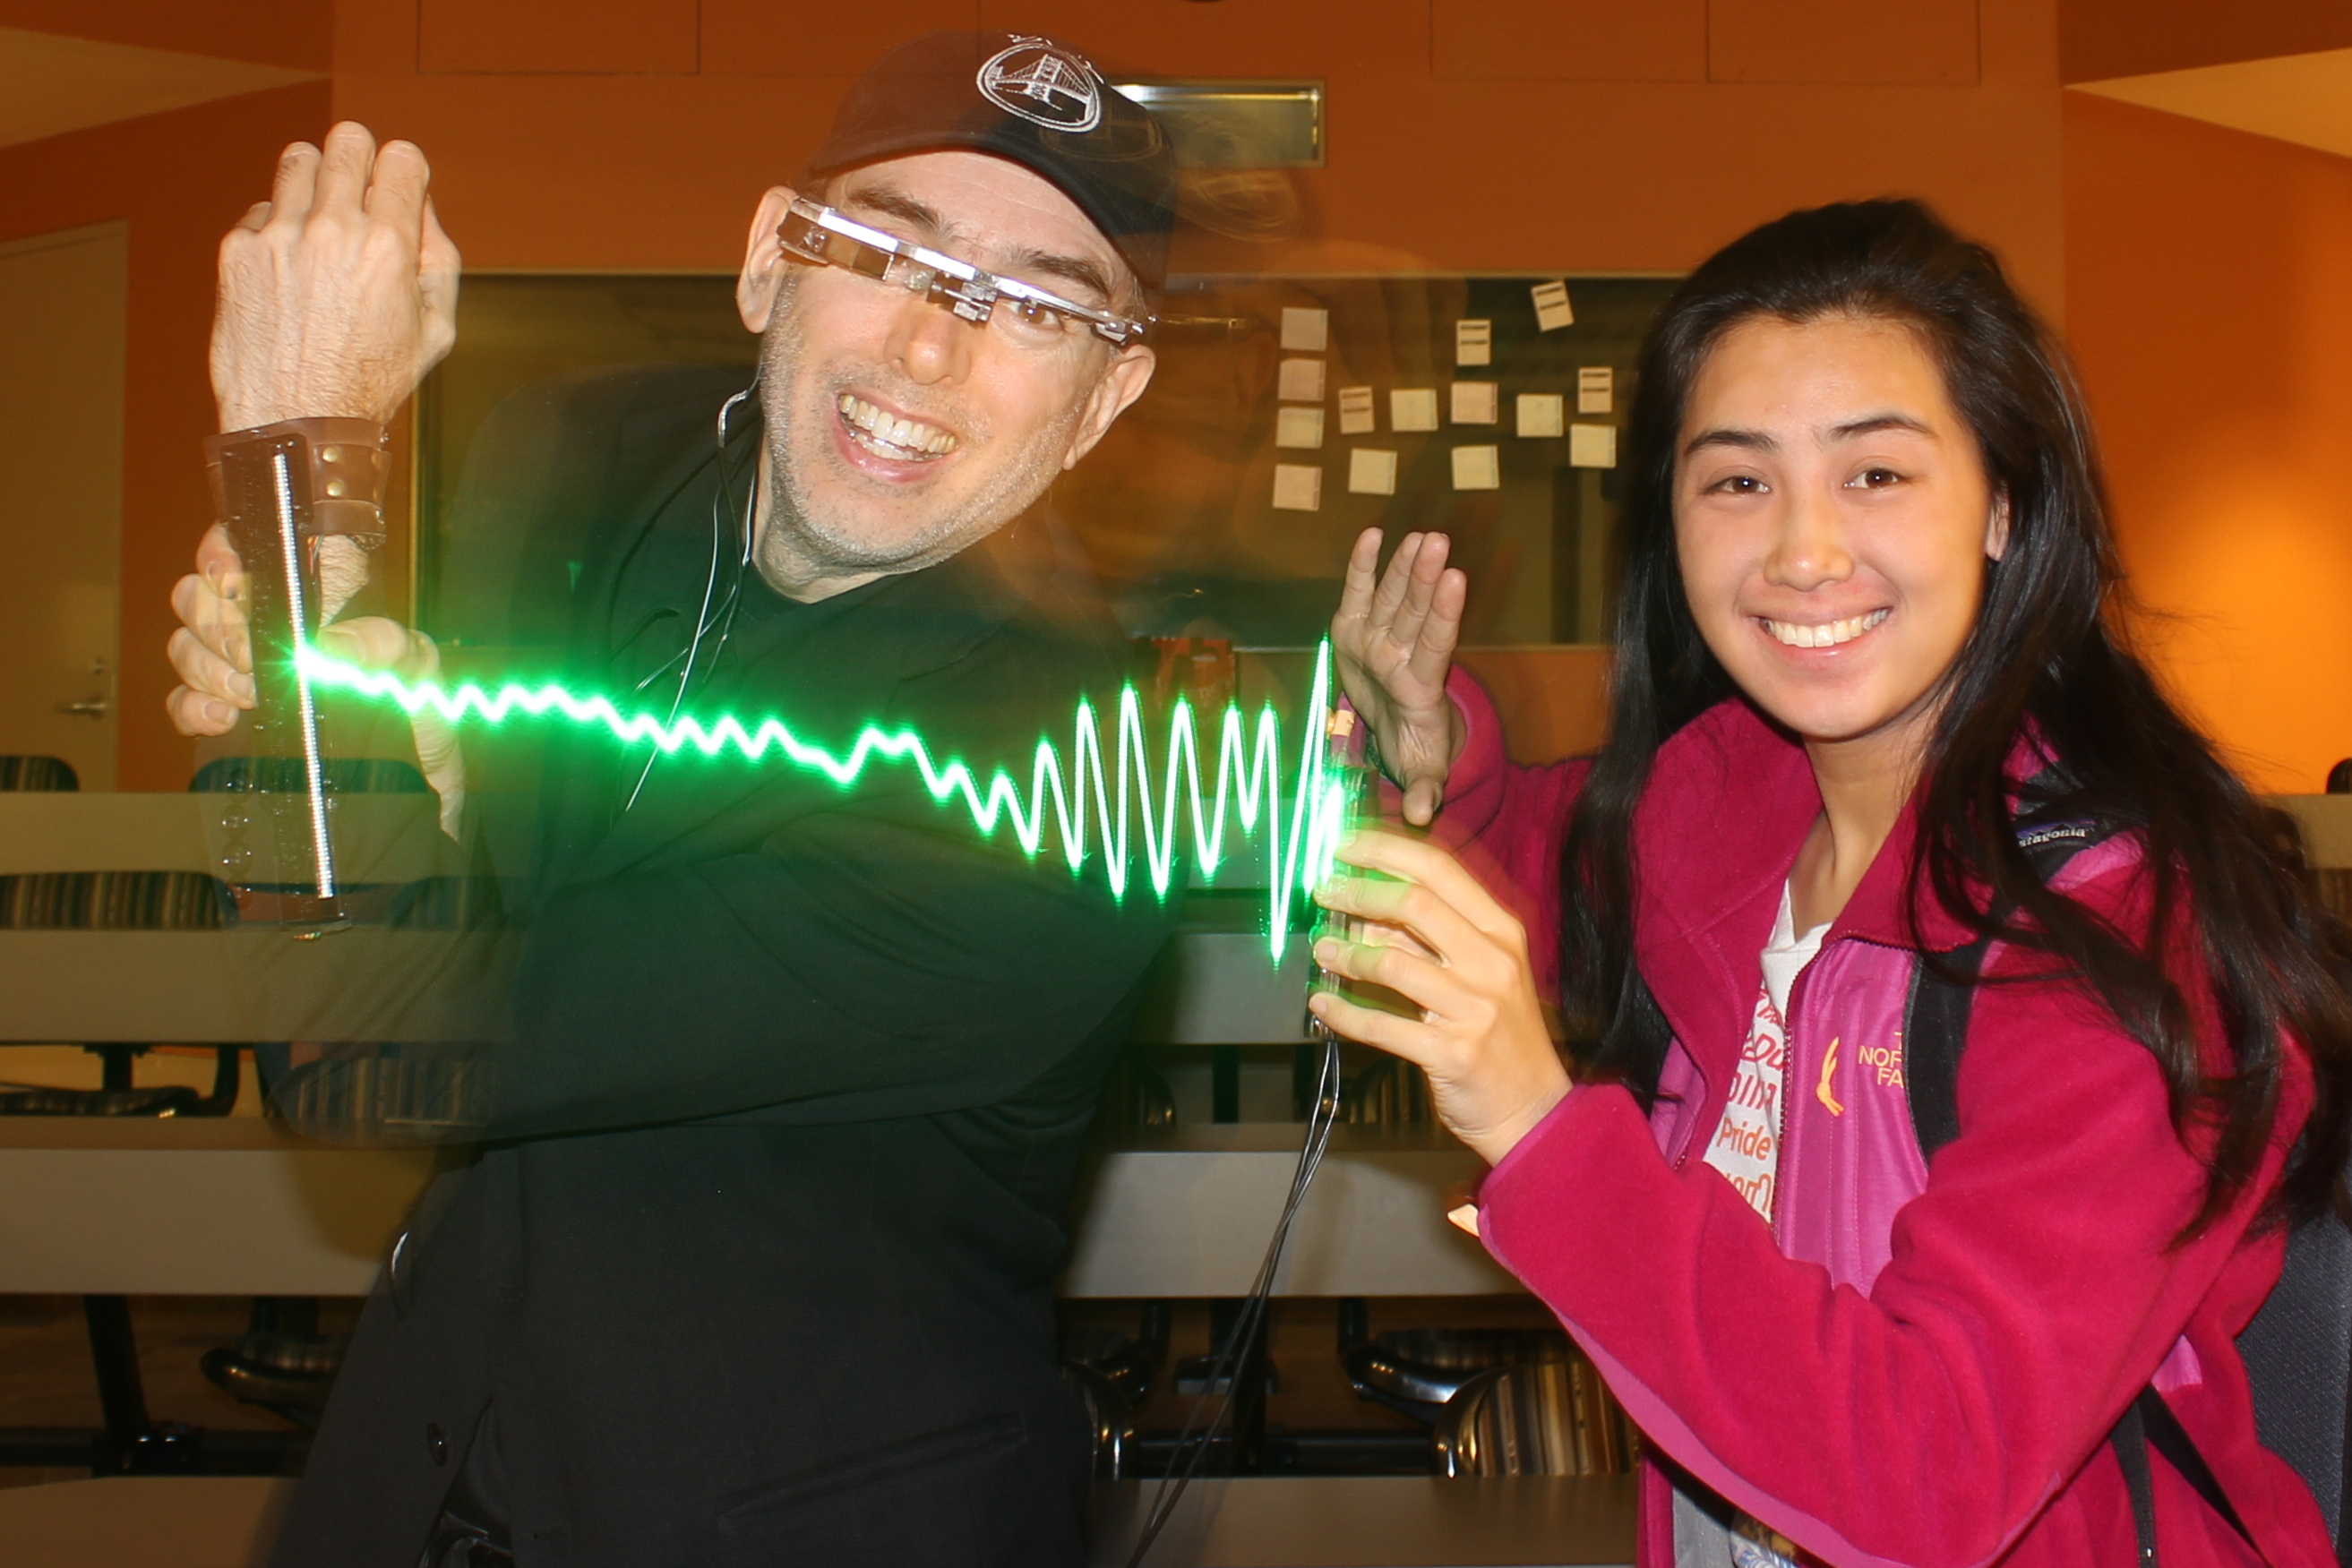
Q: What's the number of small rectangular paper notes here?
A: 14